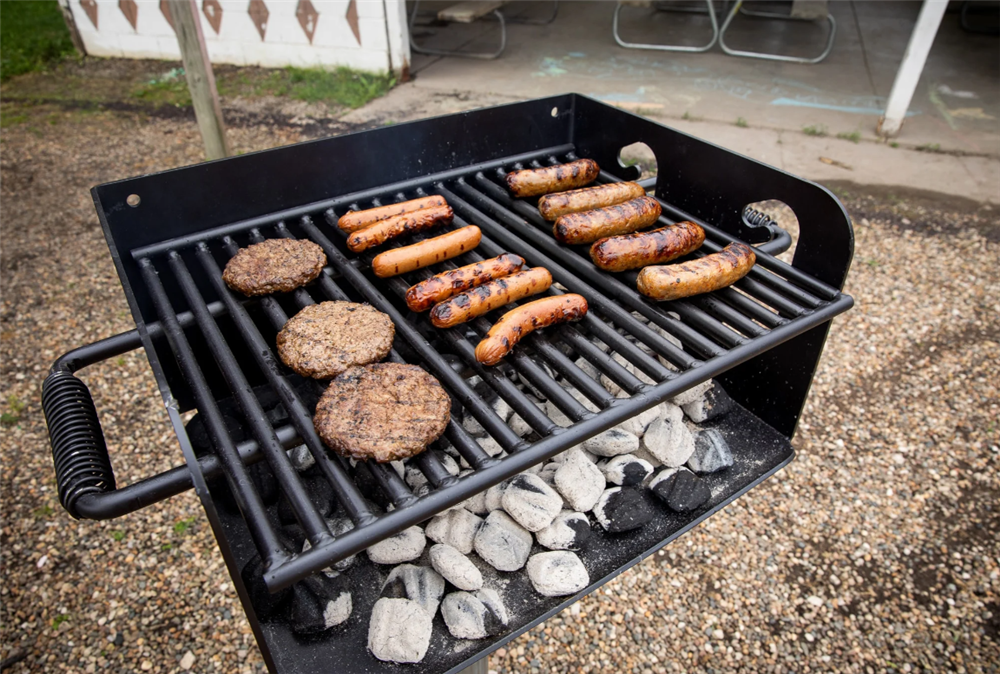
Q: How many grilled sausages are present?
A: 11